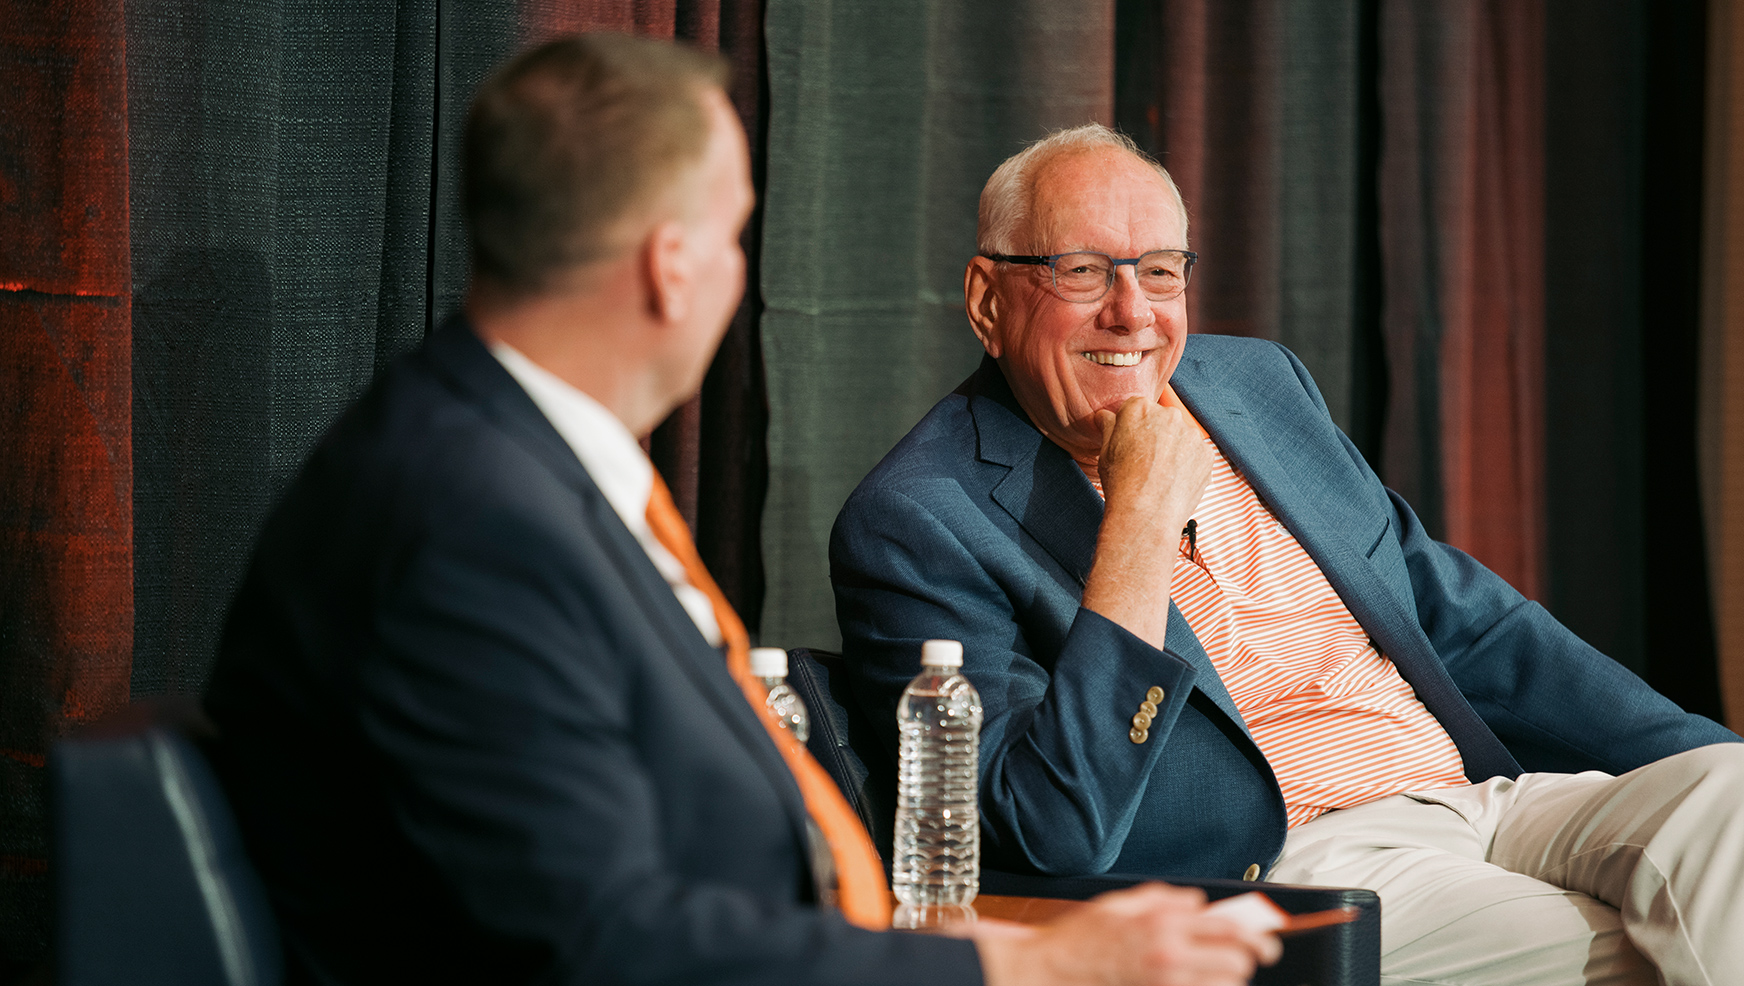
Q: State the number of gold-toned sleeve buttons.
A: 4